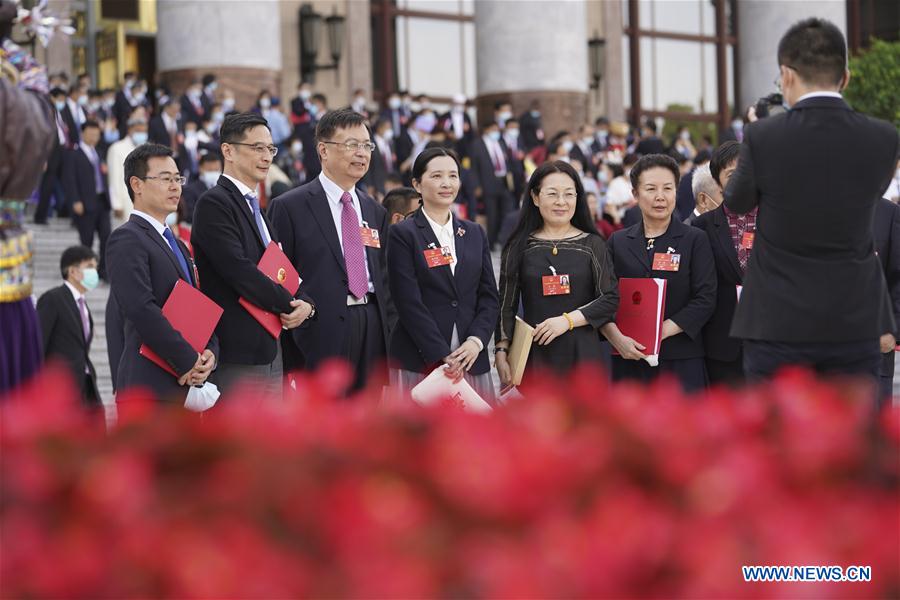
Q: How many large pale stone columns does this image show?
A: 3